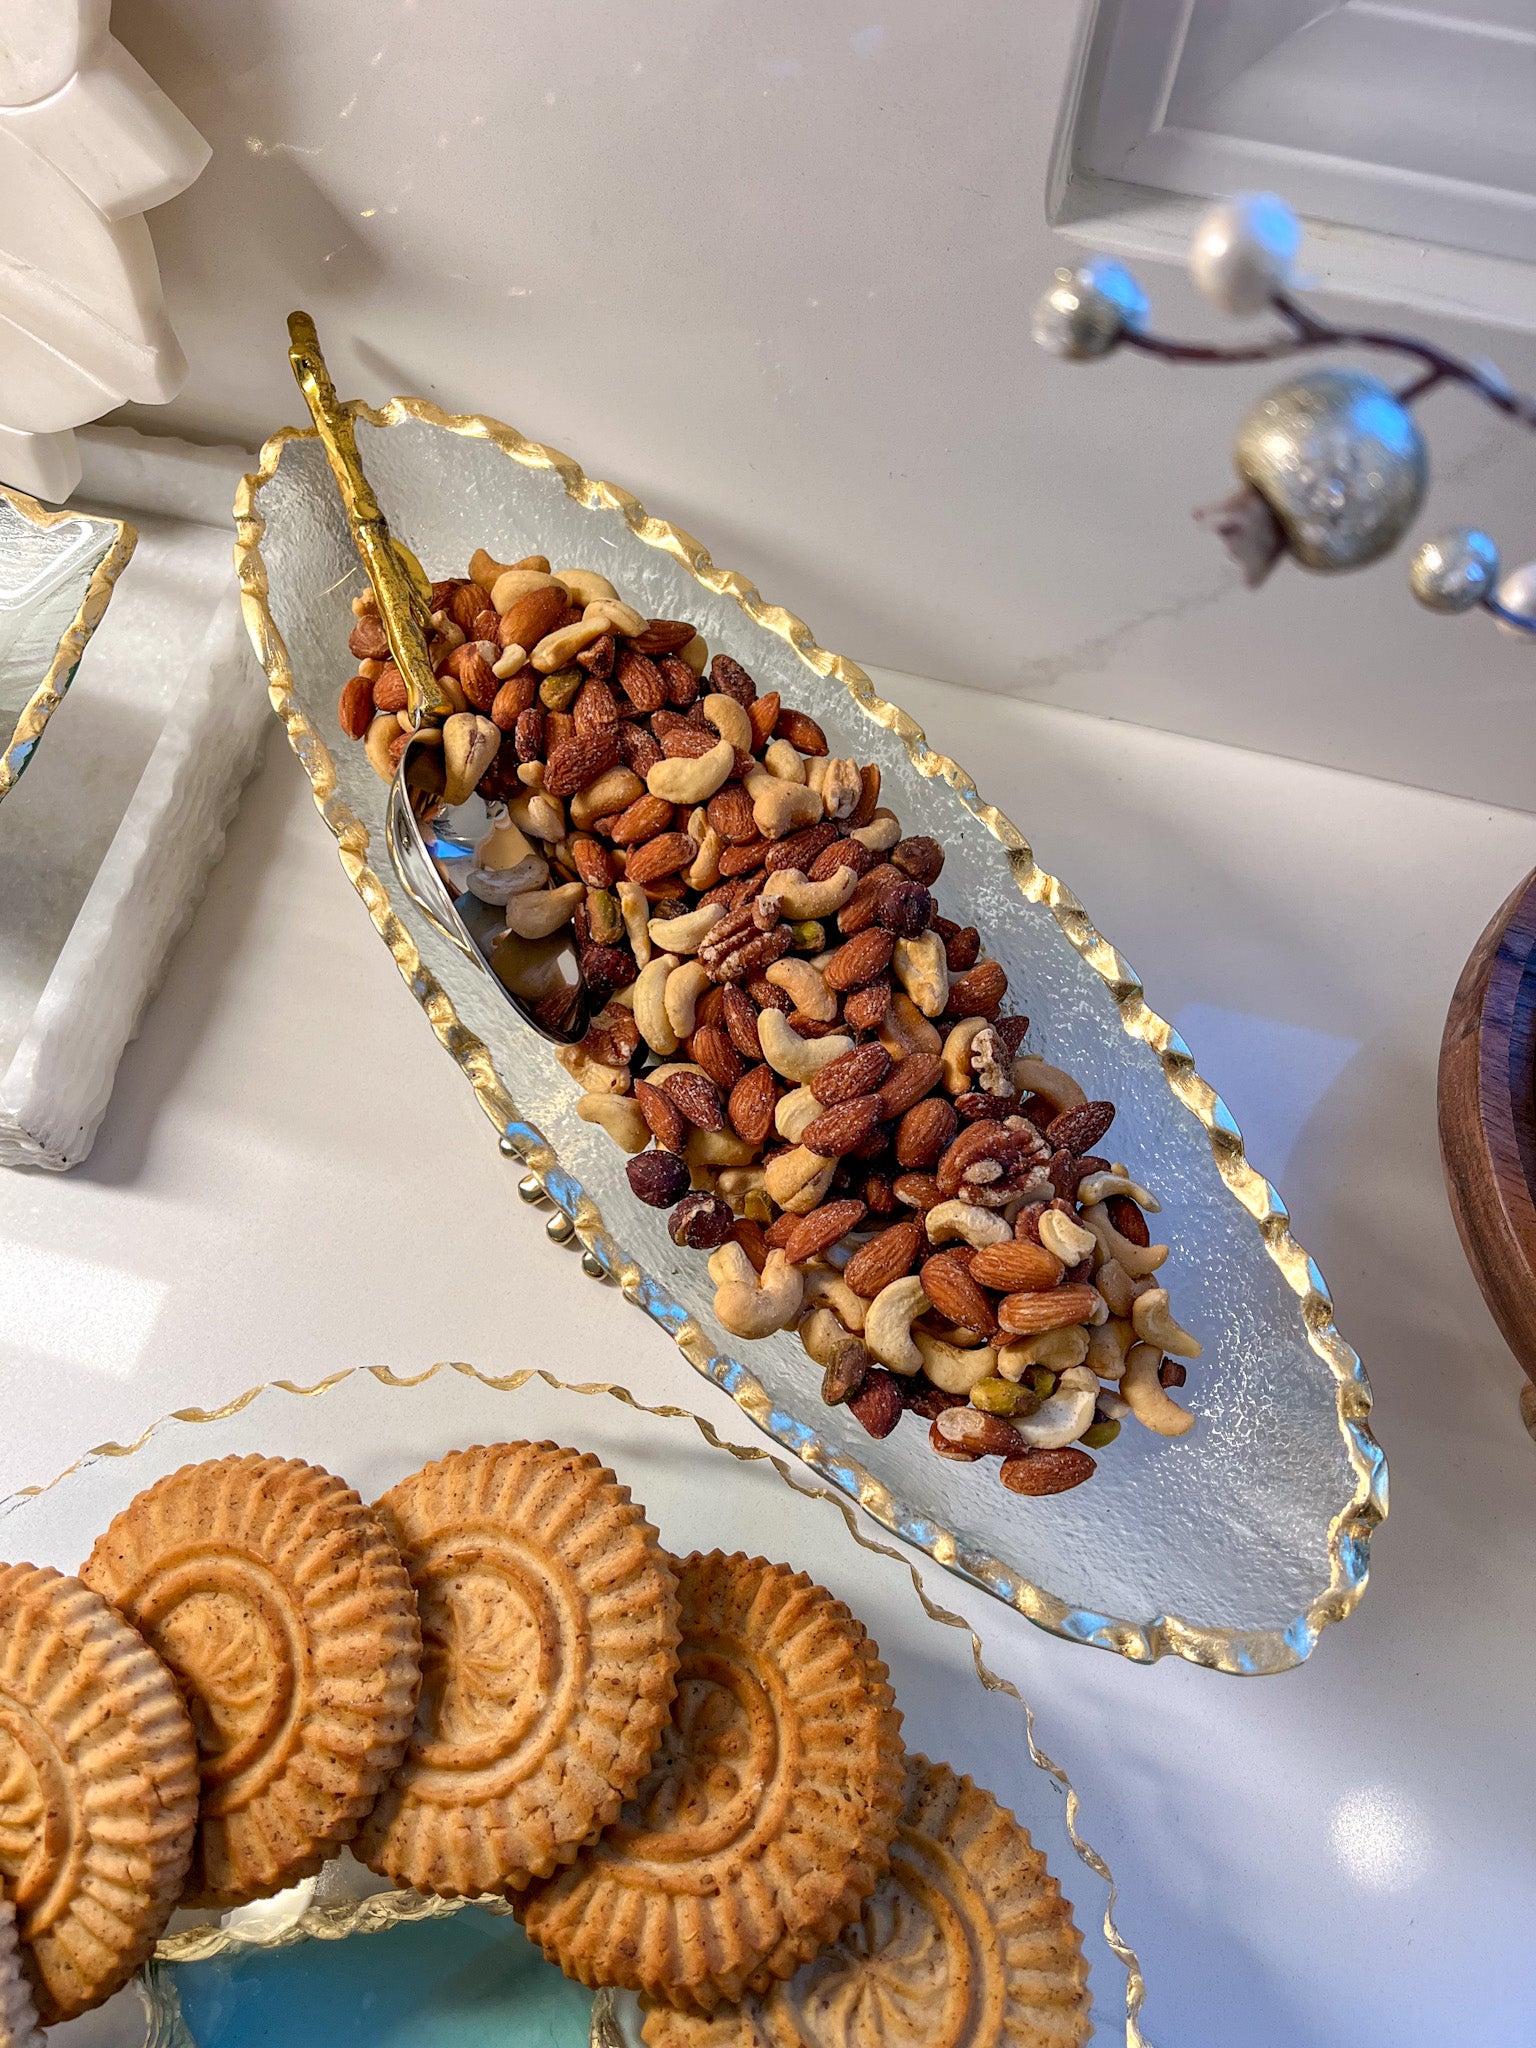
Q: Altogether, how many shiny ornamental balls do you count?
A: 5